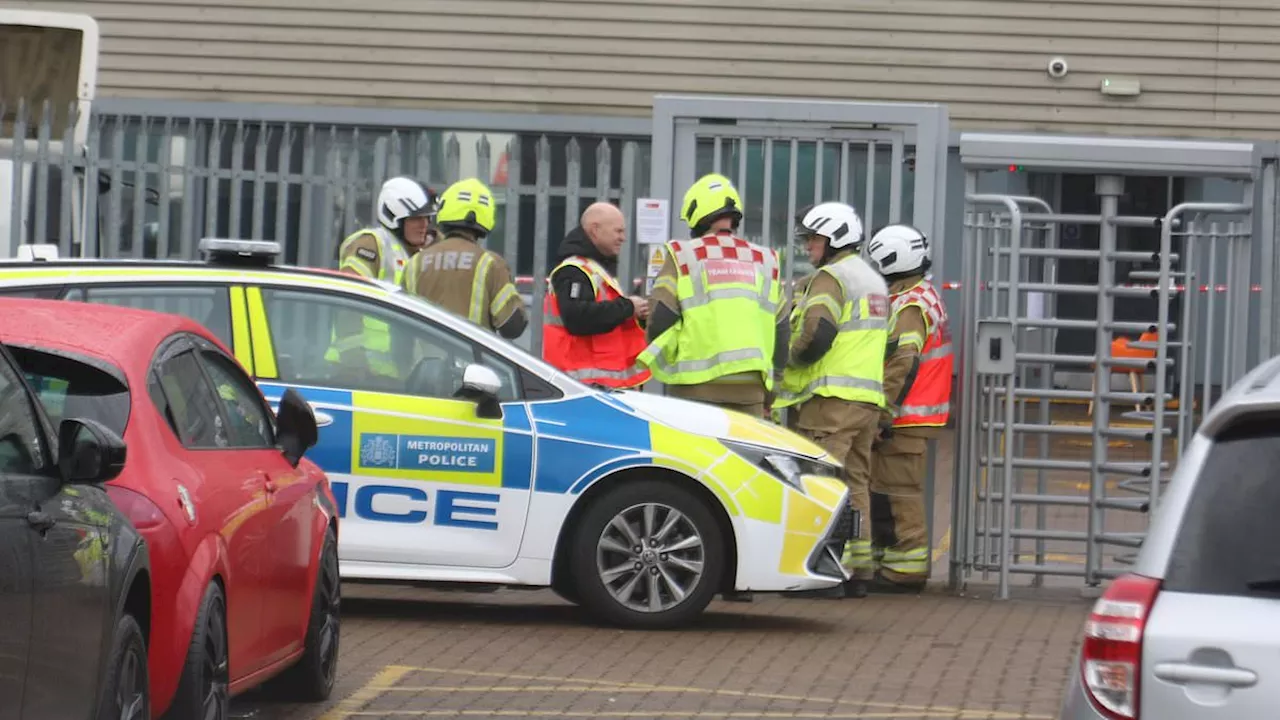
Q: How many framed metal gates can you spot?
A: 2